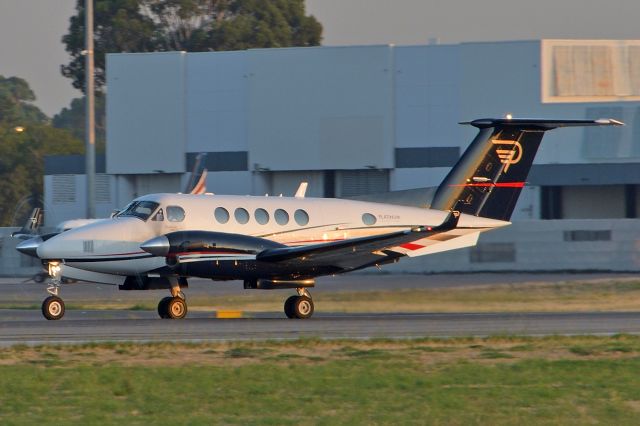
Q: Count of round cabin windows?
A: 6